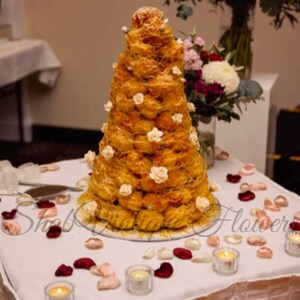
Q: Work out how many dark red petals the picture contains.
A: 10